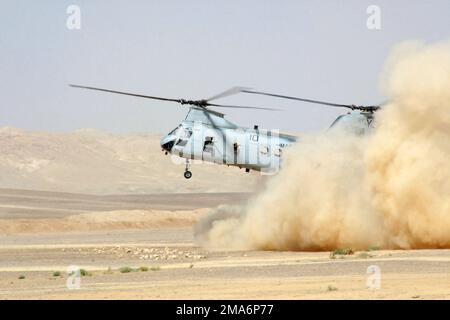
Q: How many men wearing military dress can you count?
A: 0